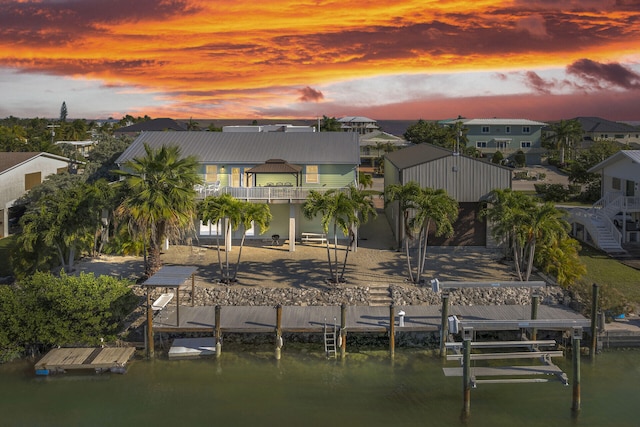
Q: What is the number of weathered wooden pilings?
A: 10